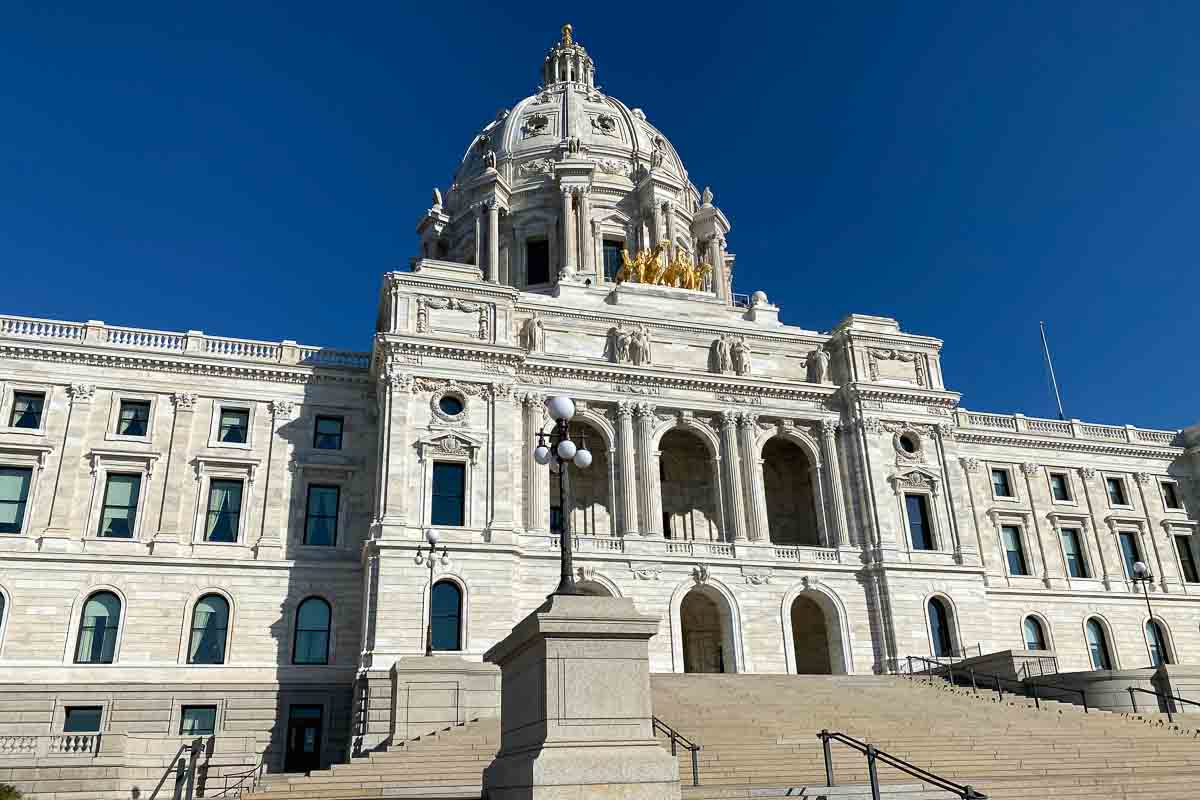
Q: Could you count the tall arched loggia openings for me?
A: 3